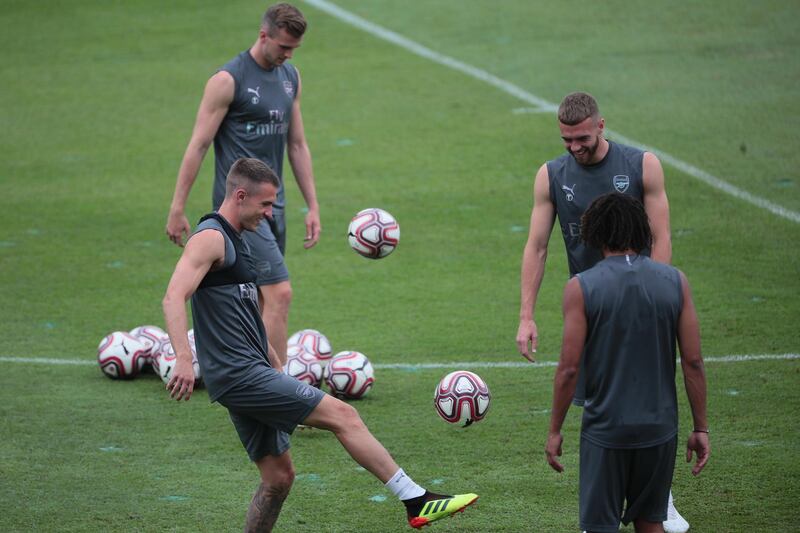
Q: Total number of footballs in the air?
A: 2